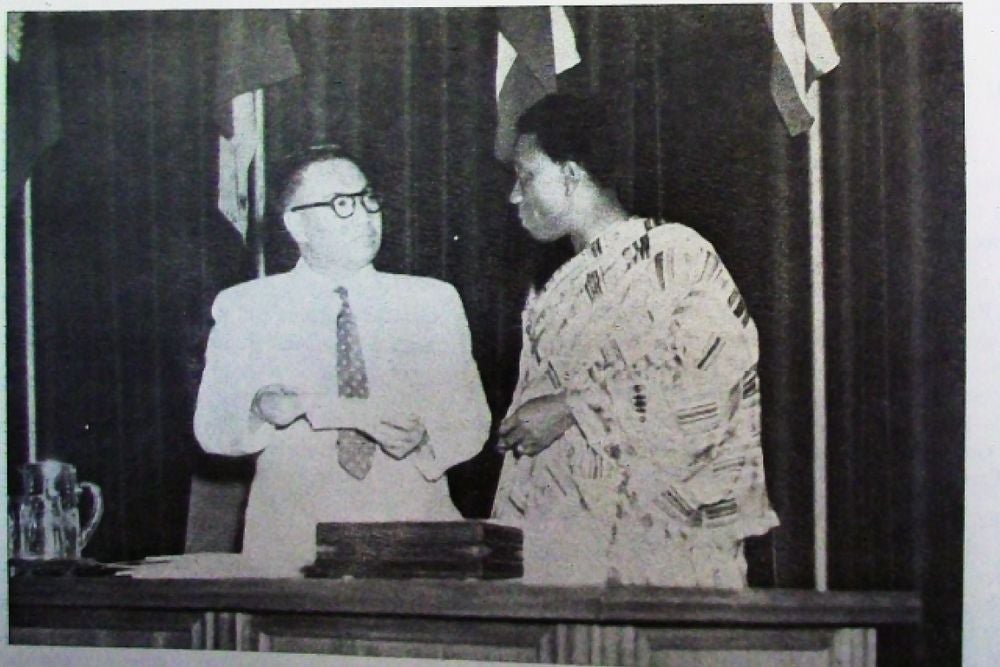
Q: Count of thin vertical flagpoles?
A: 3